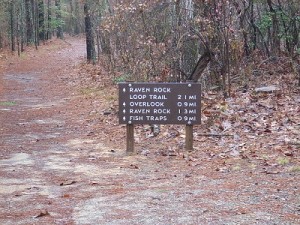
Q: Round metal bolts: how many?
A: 4